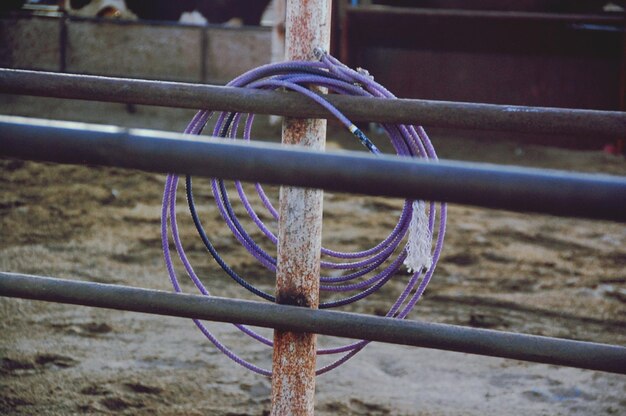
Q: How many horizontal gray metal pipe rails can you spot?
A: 3